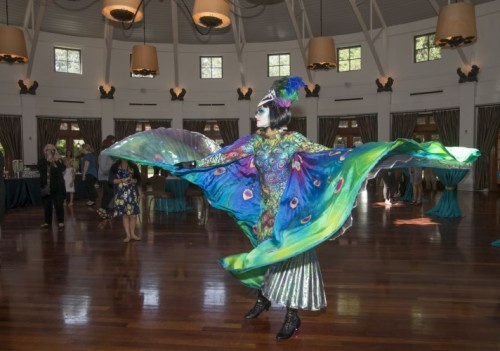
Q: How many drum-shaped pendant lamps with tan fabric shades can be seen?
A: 6